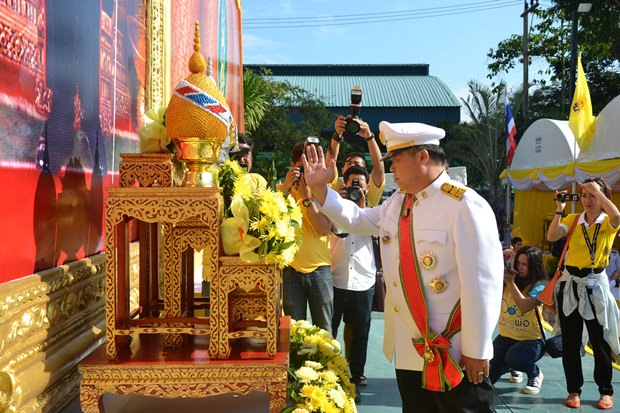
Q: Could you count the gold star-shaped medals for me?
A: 2